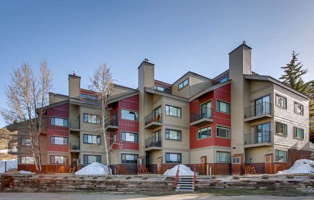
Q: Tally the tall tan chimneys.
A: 3